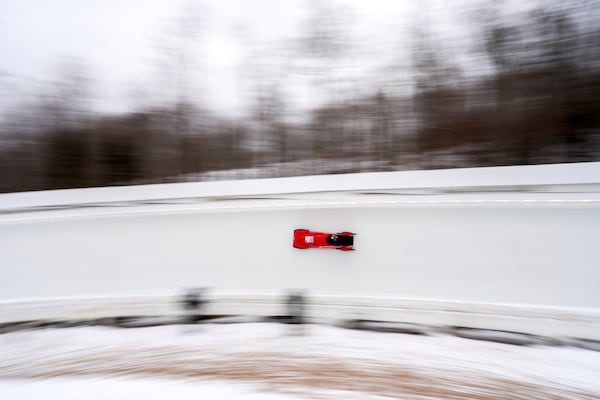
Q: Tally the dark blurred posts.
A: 2